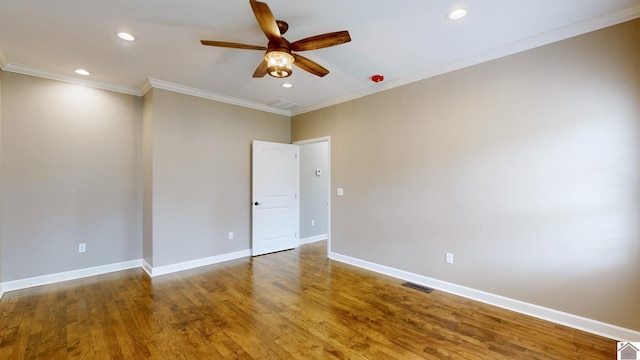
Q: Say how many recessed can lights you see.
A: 4